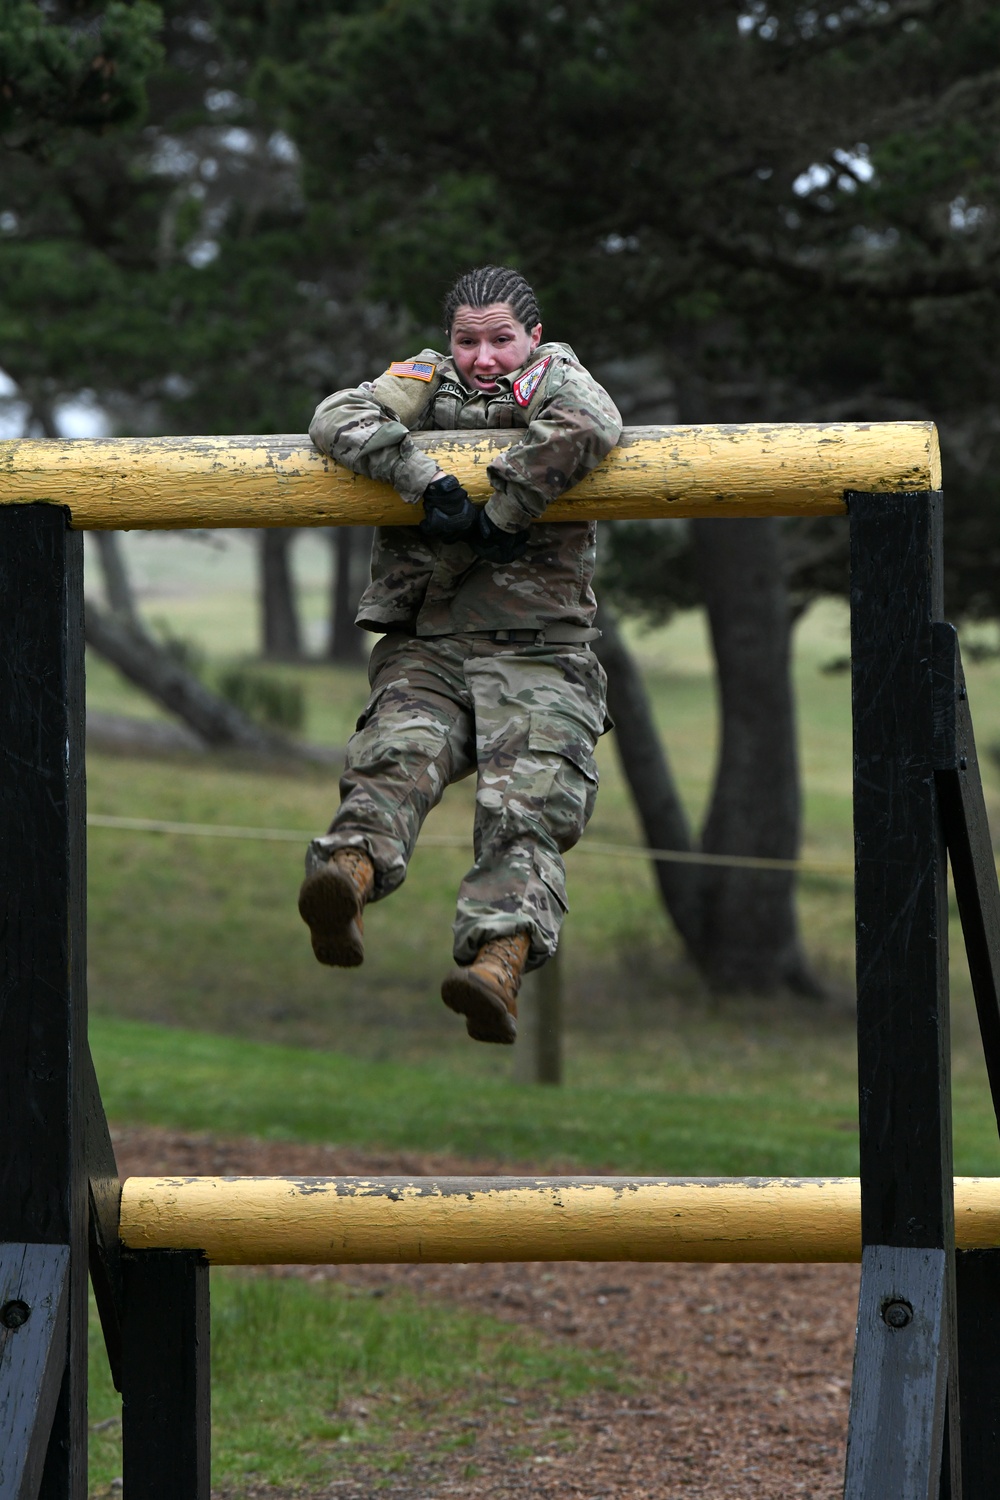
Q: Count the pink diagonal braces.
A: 0